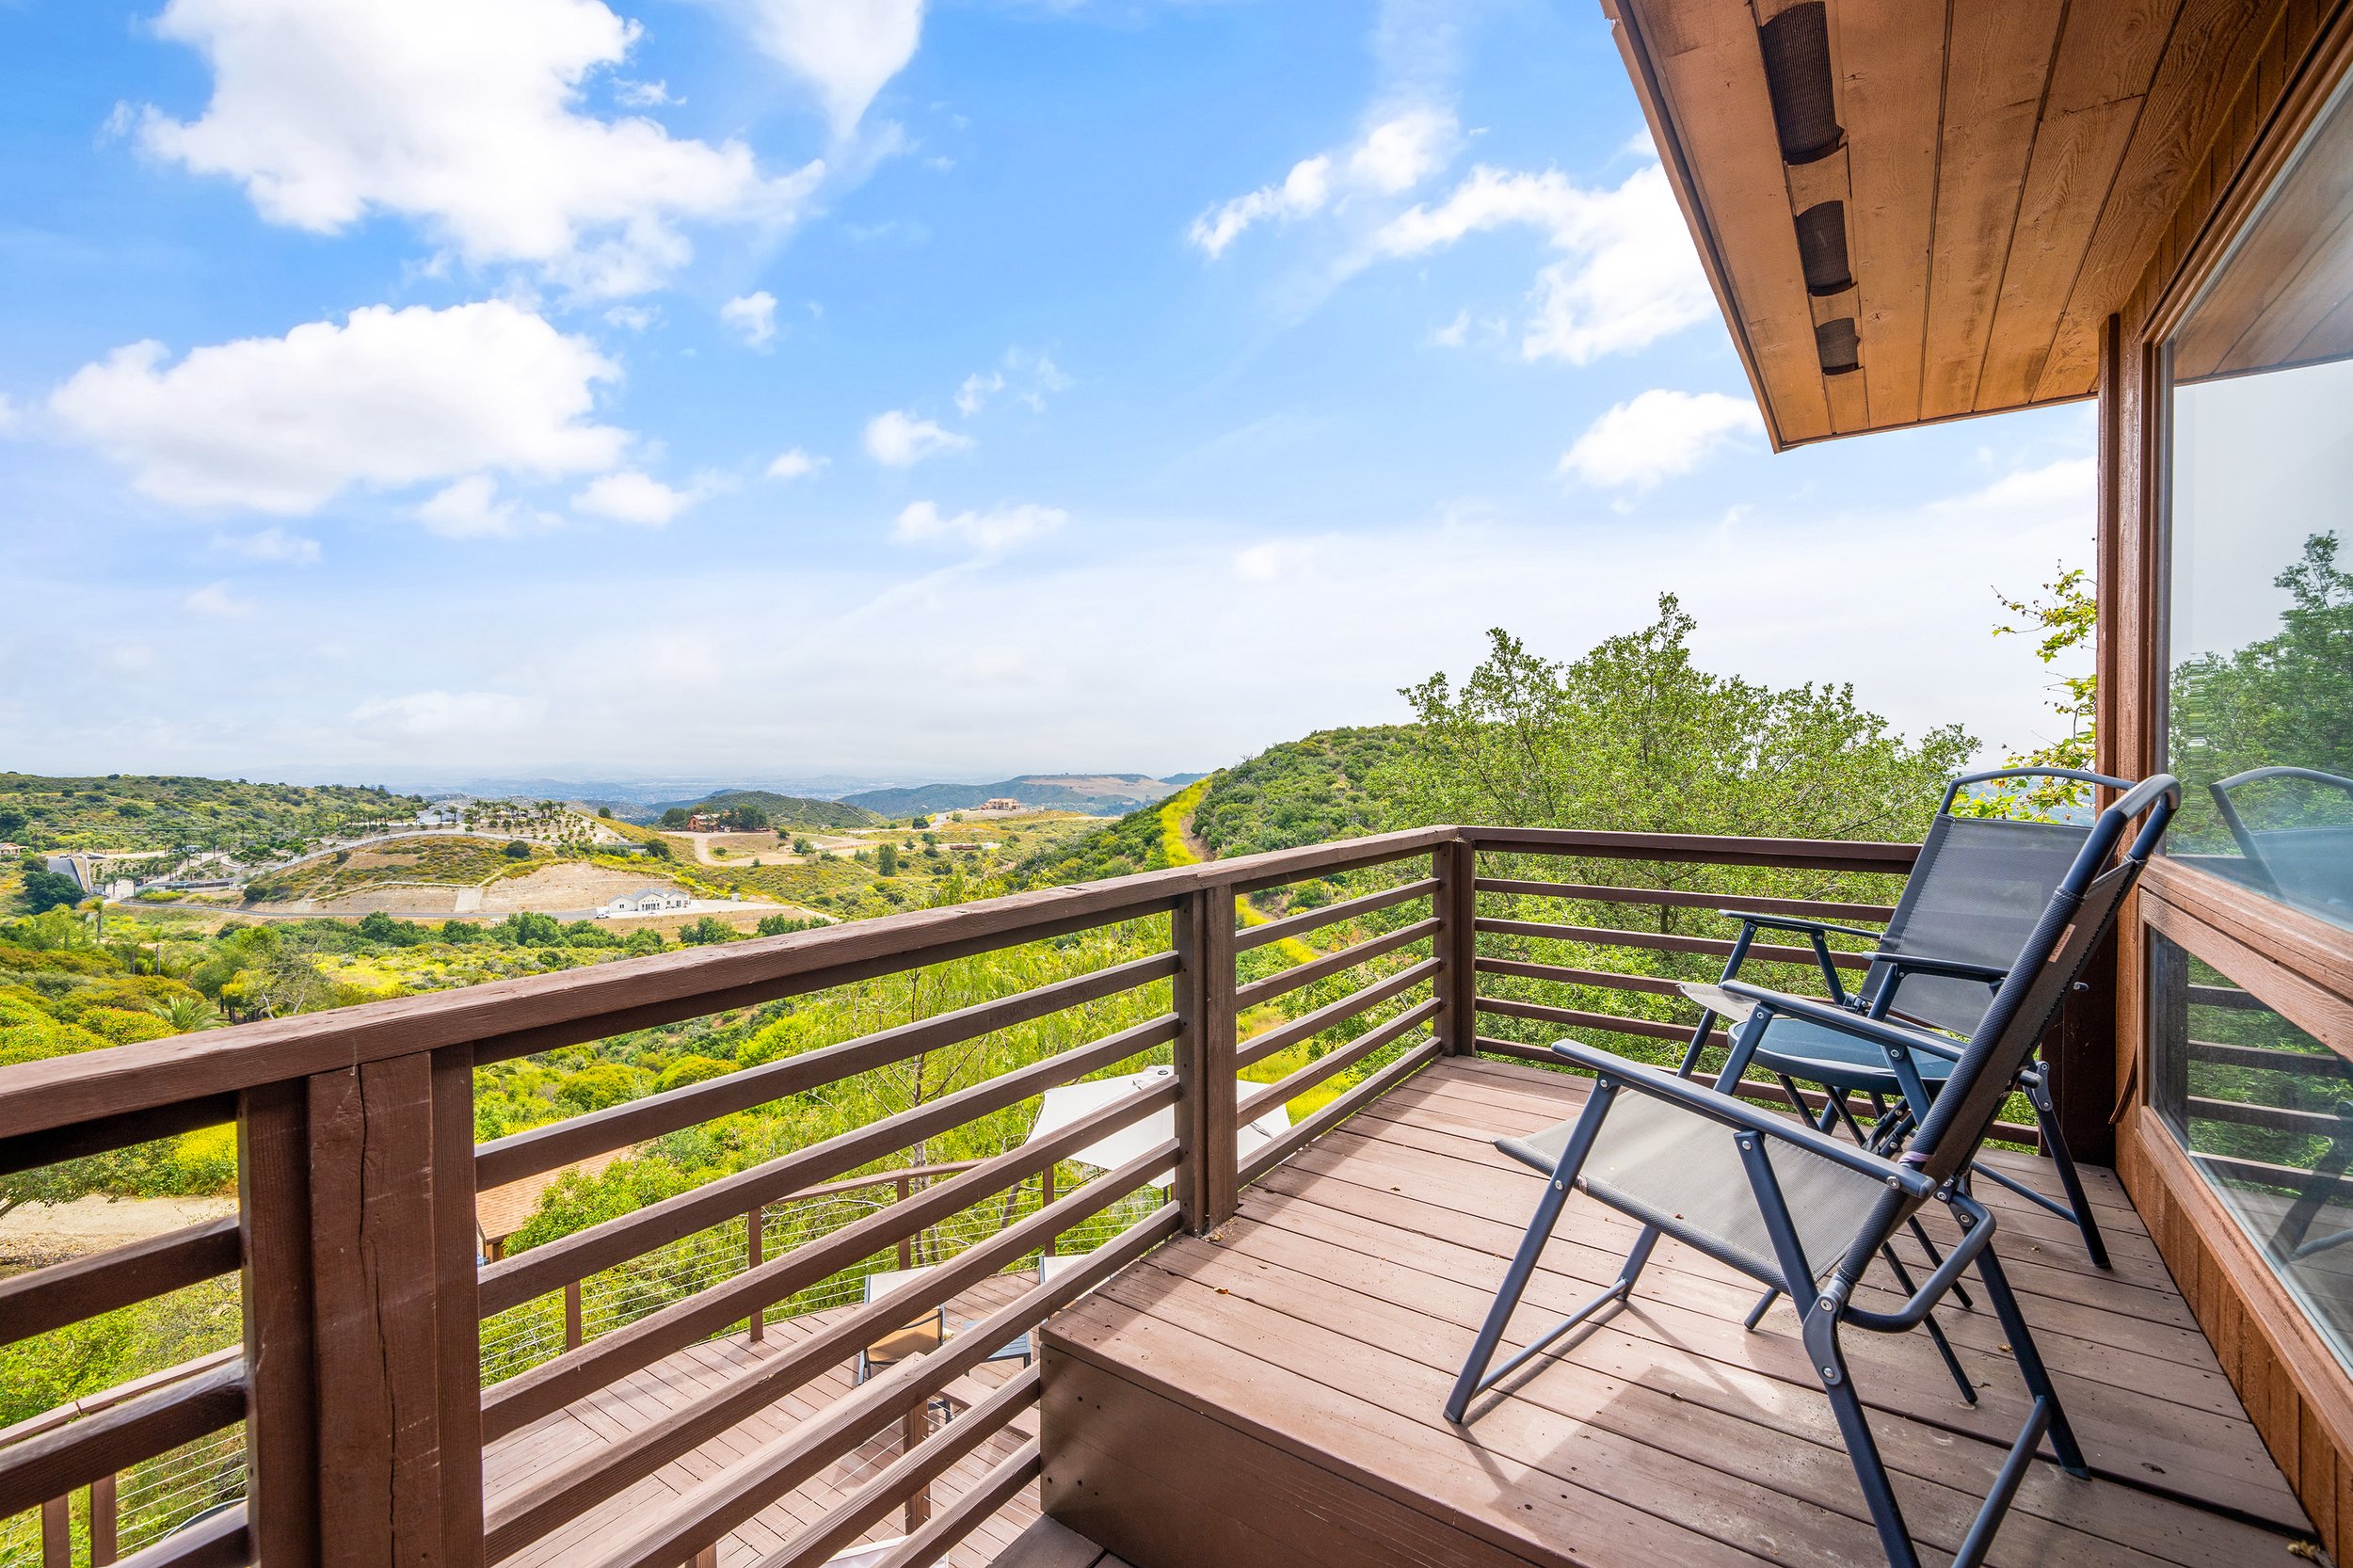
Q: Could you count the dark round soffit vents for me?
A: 3